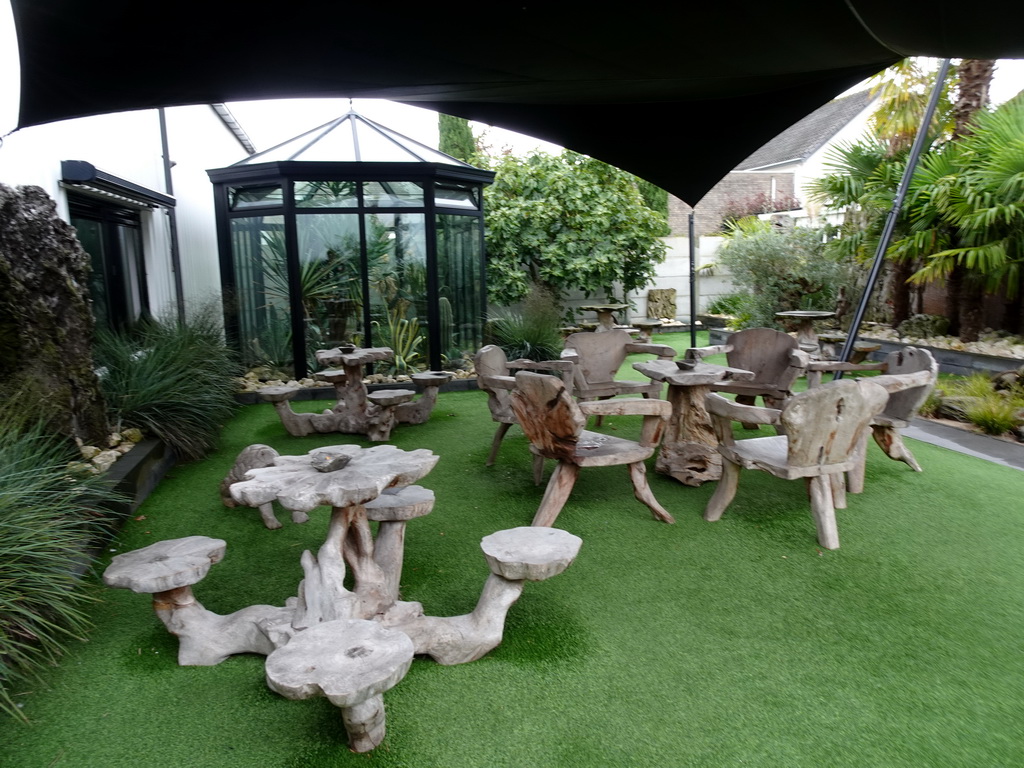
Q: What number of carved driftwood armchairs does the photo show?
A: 6